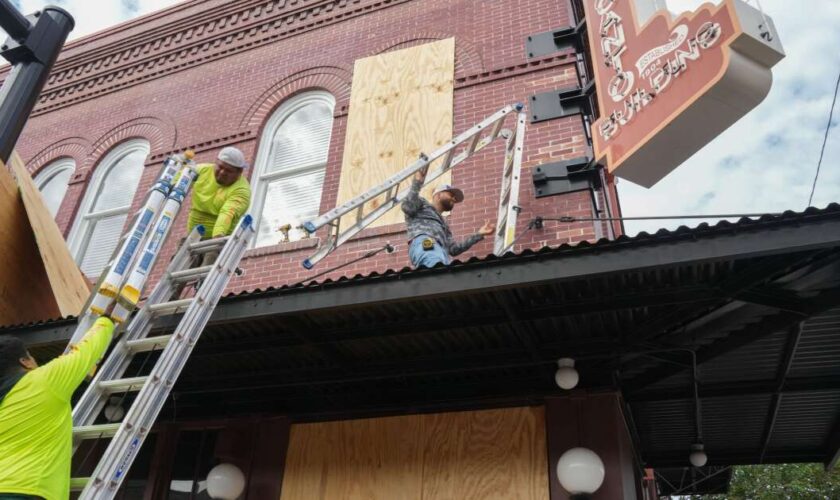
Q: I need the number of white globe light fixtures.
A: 5